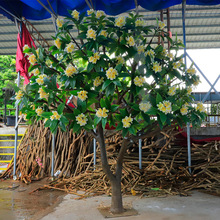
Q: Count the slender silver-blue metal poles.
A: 5